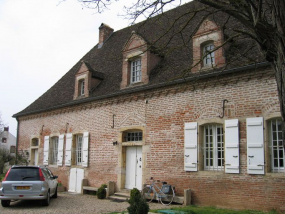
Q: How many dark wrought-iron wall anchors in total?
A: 4